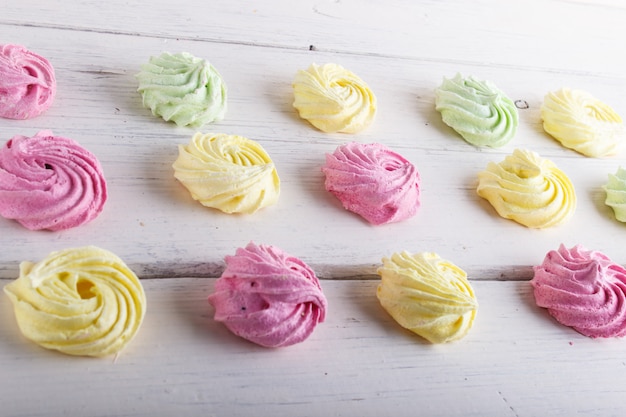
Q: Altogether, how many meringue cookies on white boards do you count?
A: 14